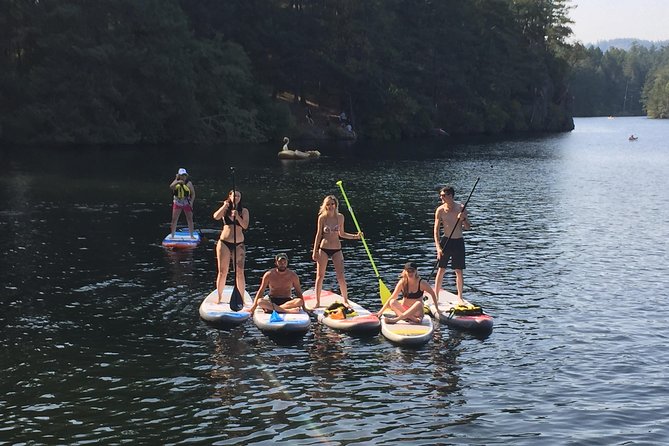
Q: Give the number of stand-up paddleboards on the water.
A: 6